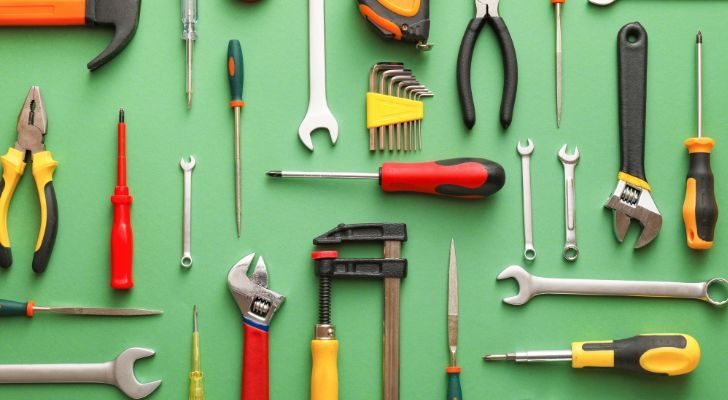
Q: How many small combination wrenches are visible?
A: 3